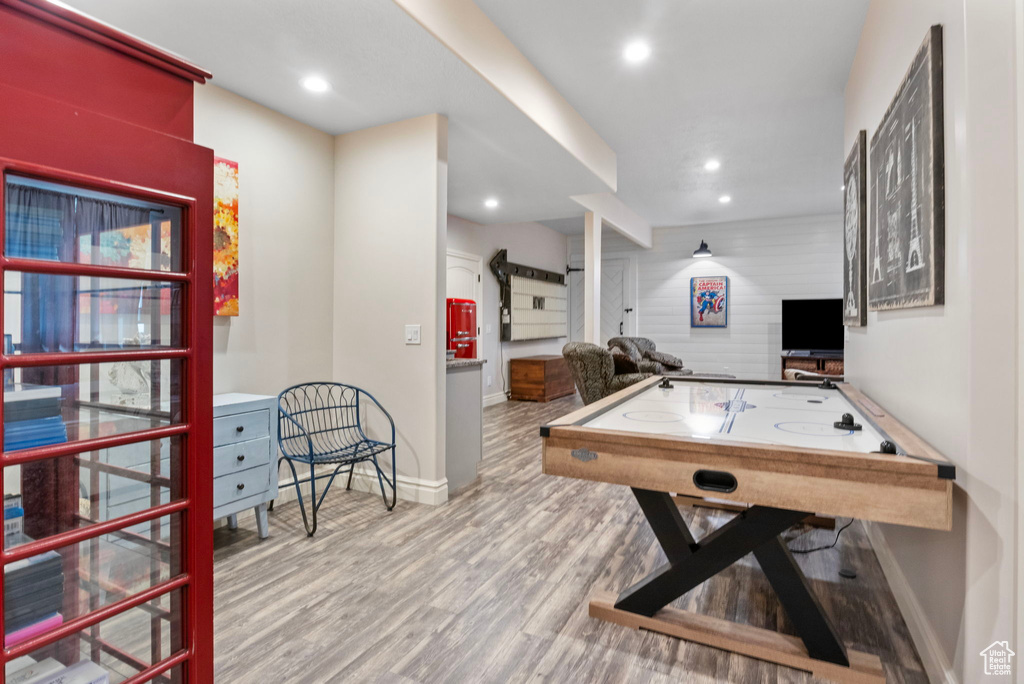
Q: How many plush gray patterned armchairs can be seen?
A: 2